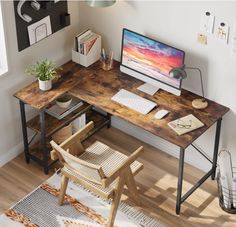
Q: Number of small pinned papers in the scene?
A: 3